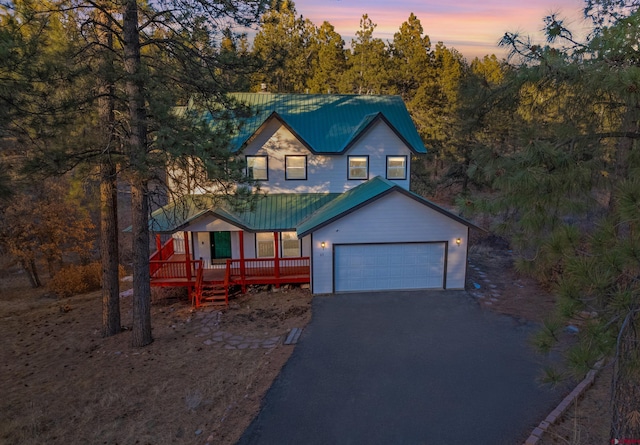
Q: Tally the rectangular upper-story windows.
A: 4